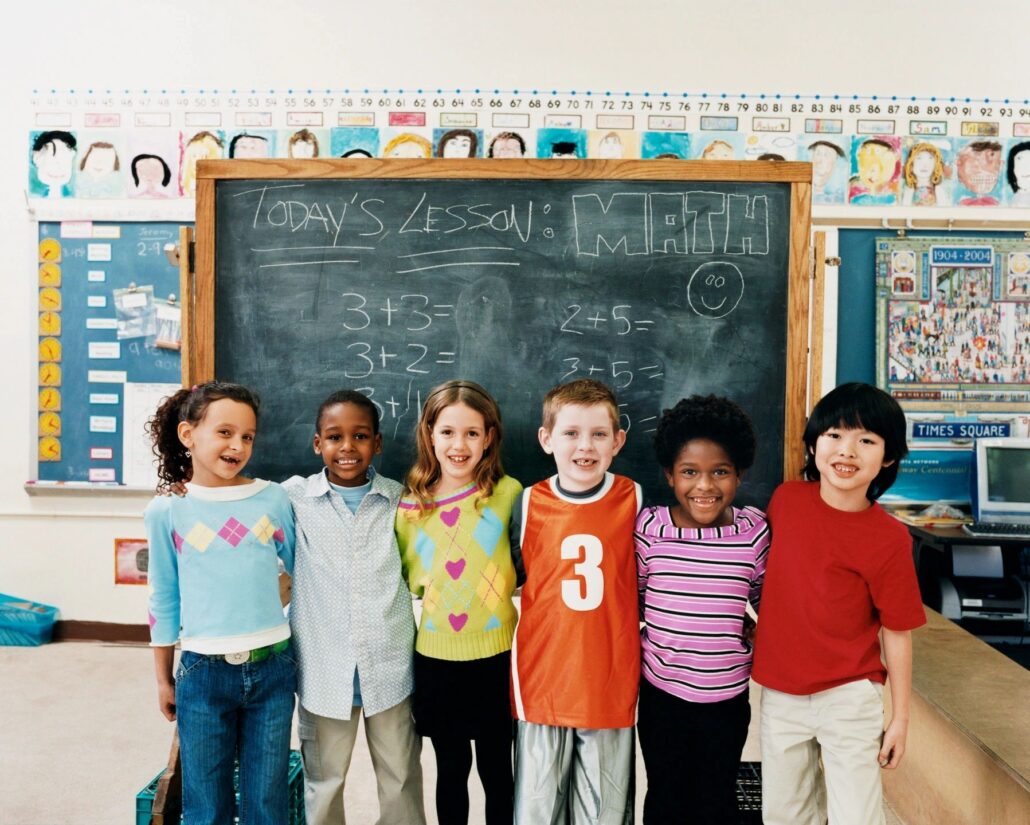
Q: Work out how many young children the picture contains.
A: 6